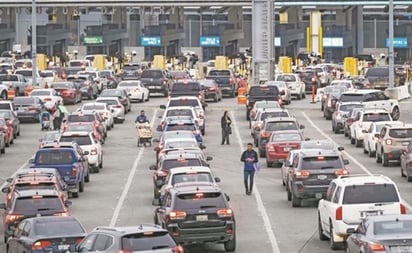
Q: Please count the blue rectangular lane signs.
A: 3